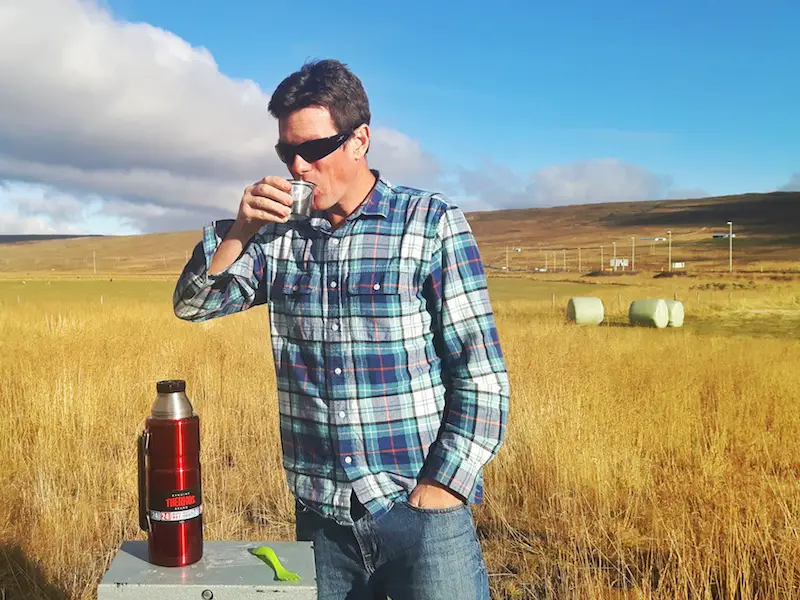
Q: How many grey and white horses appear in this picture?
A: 0